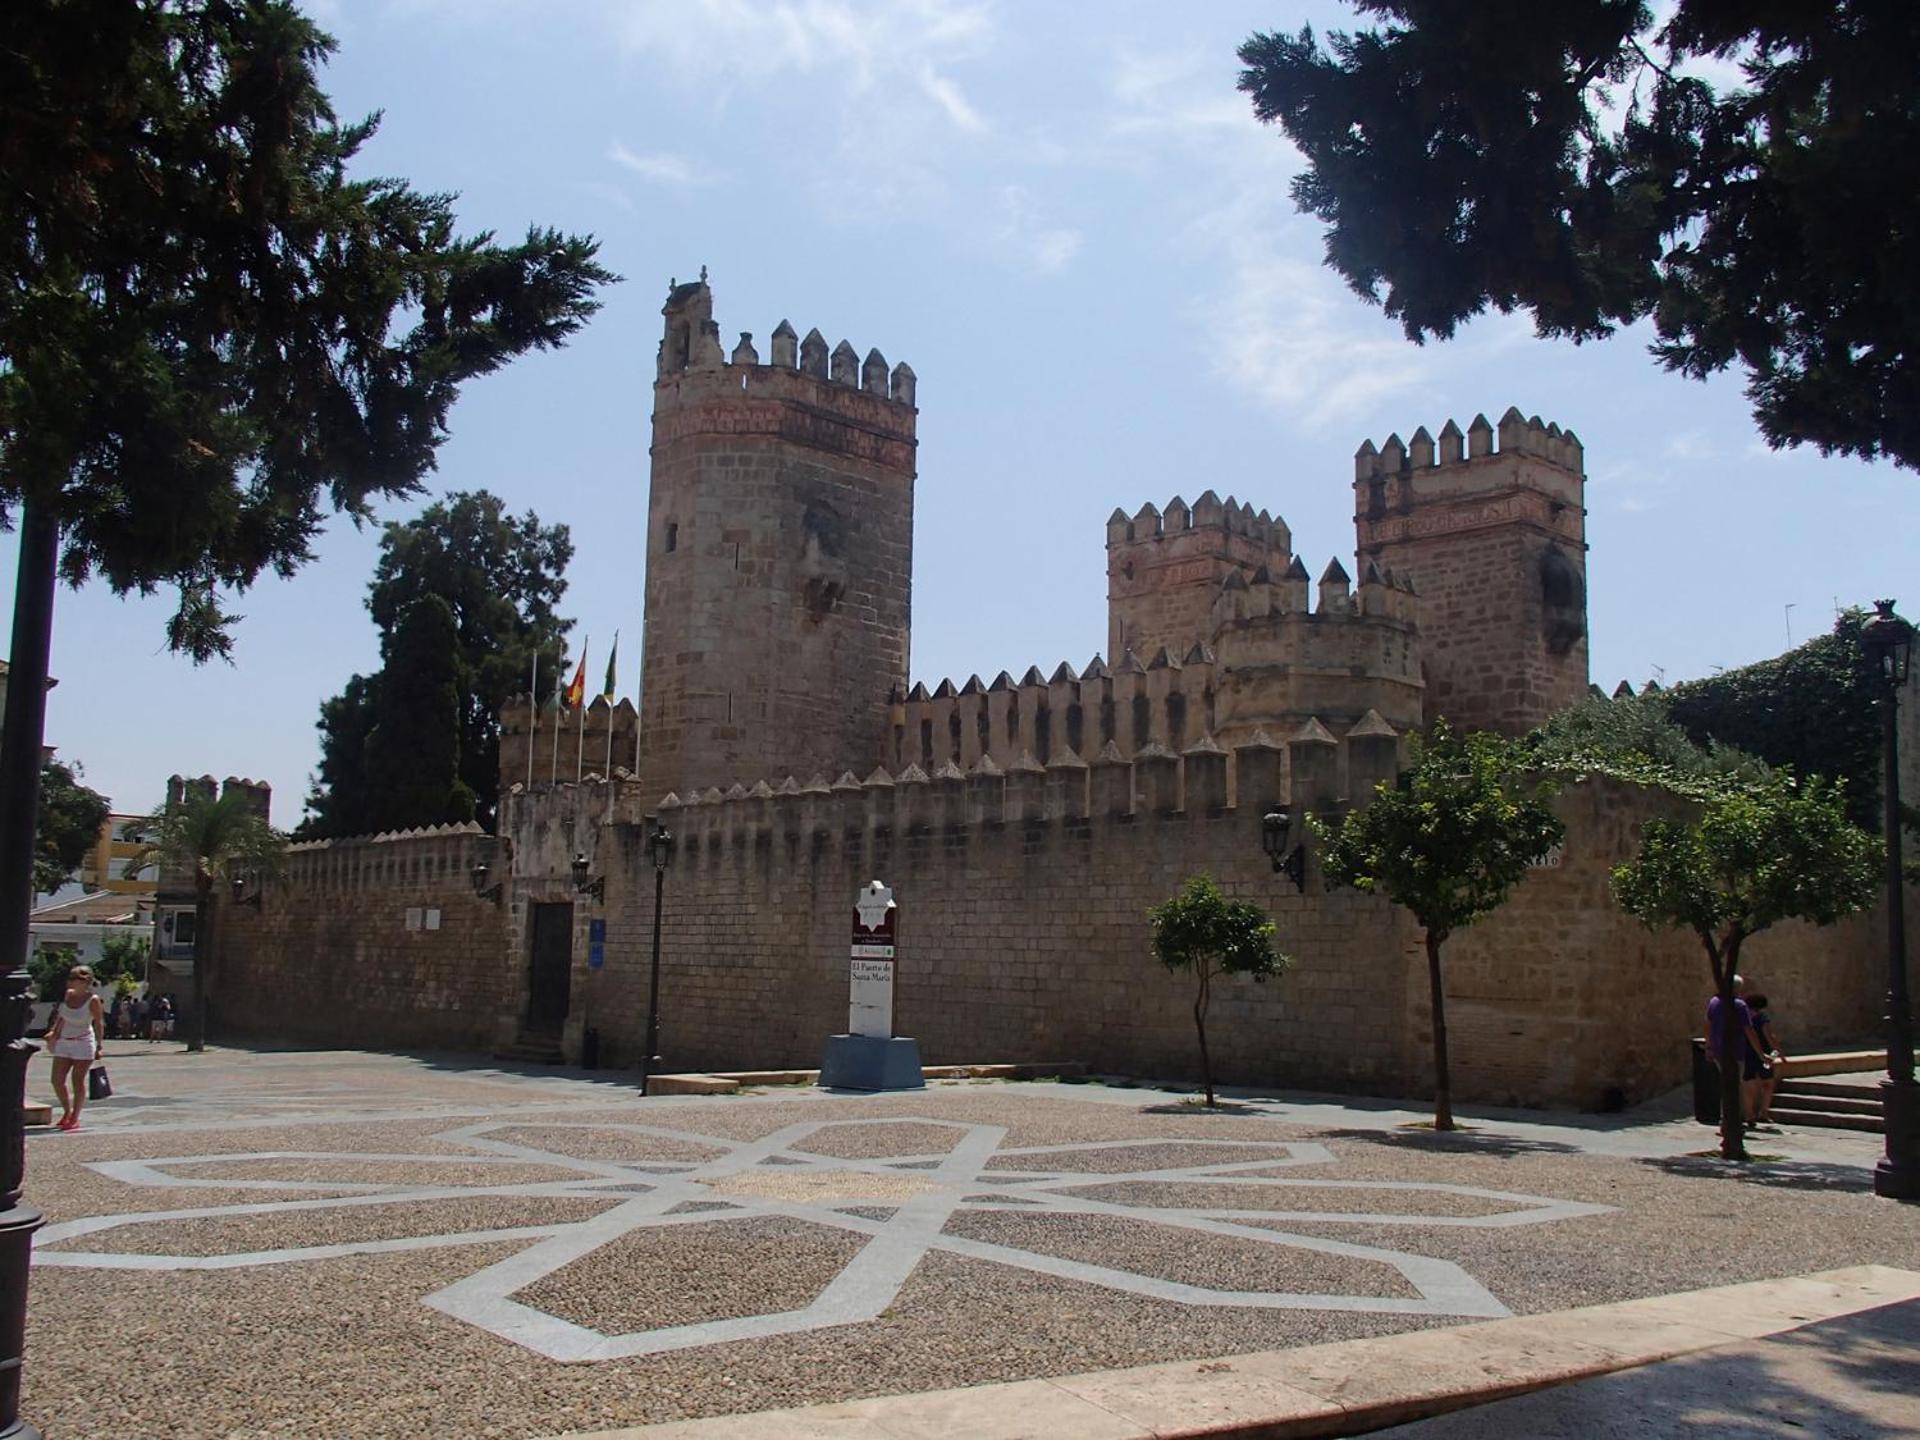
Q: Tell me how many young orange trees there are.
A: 3